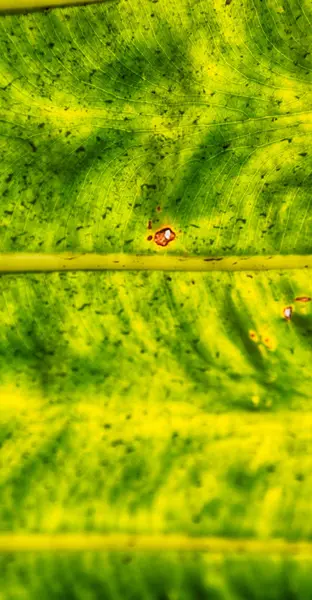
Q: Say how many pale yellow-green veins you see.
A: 3